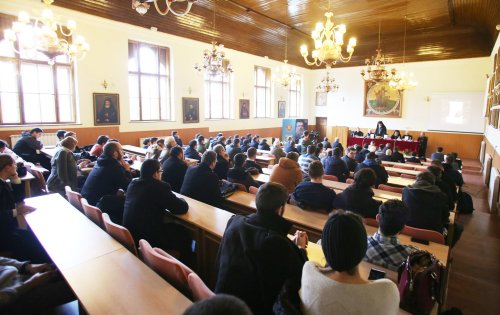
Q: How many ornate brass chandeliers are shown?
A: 8